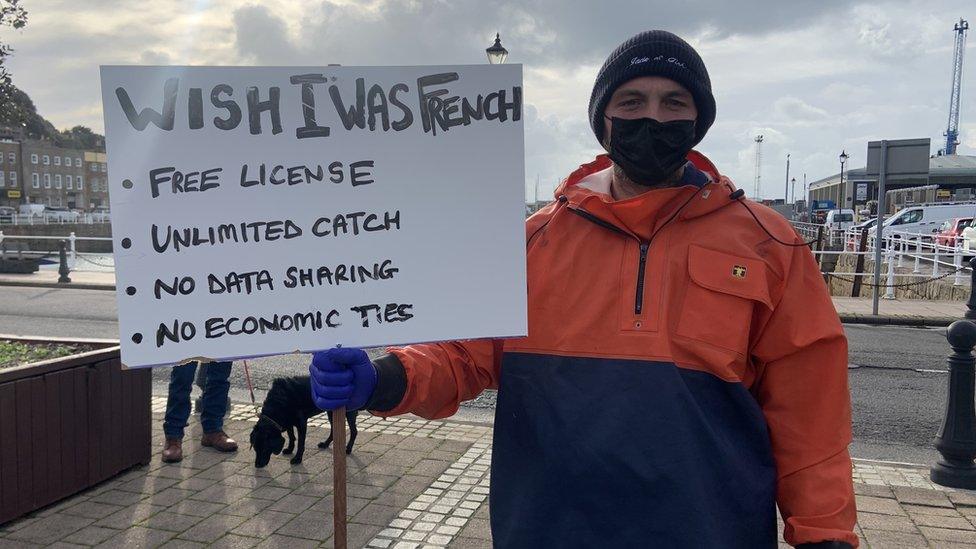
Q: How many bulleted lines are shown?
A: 4